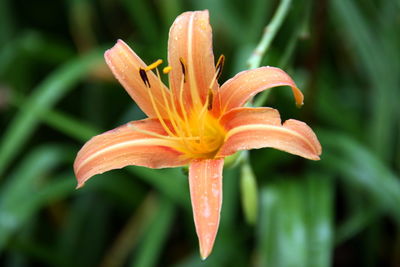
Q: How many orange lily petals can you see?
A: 6